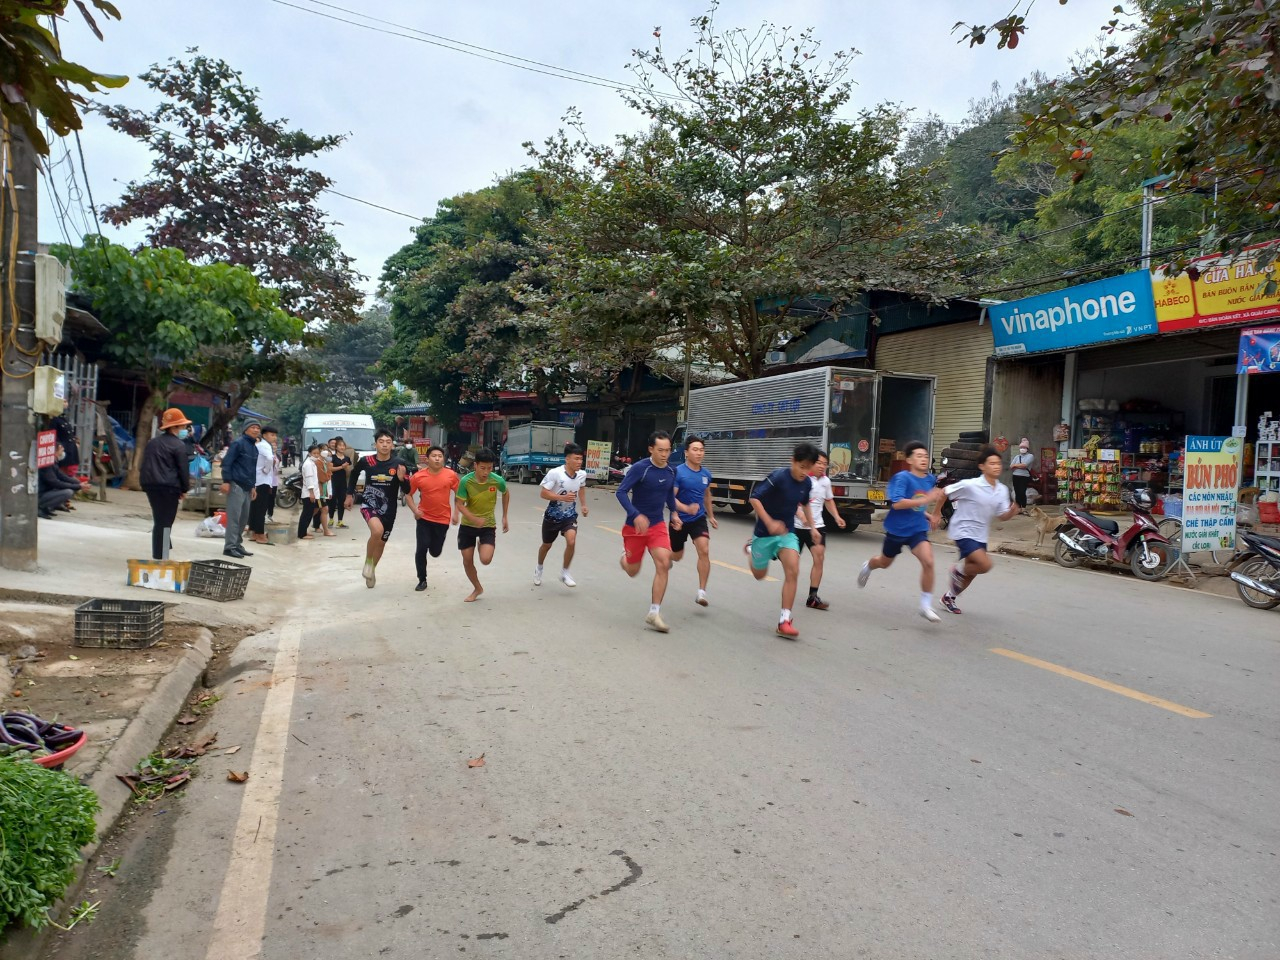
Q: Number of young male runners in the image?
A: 10